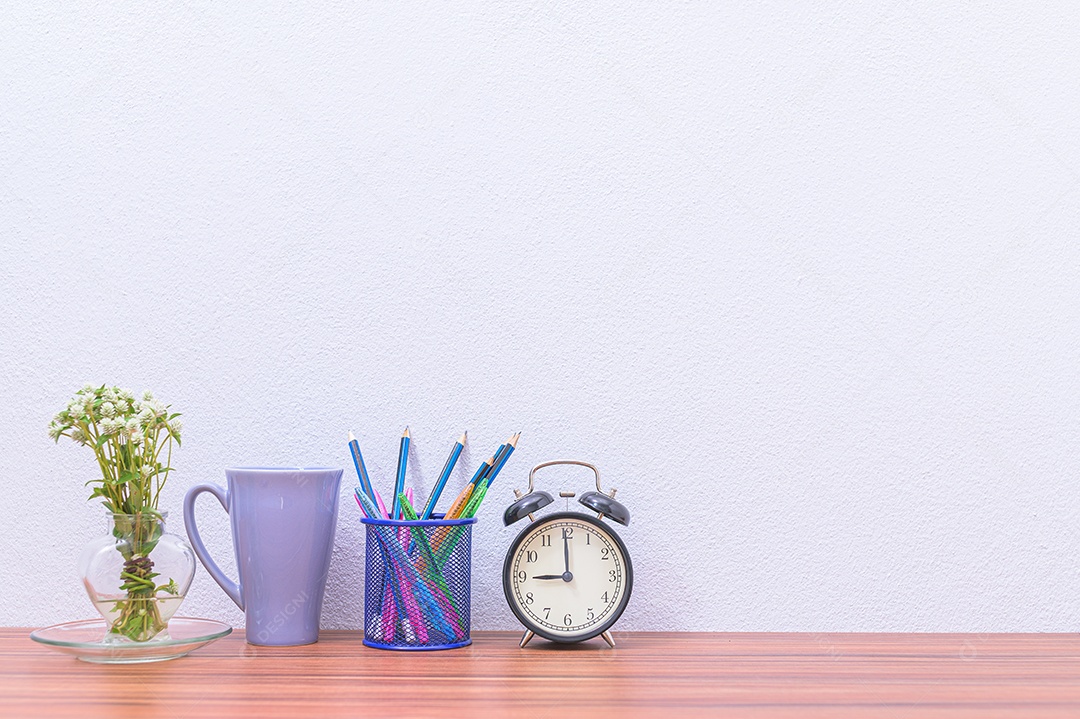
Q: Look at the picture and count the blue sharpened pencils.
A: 6